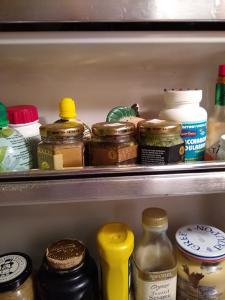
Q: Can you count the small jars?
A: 3